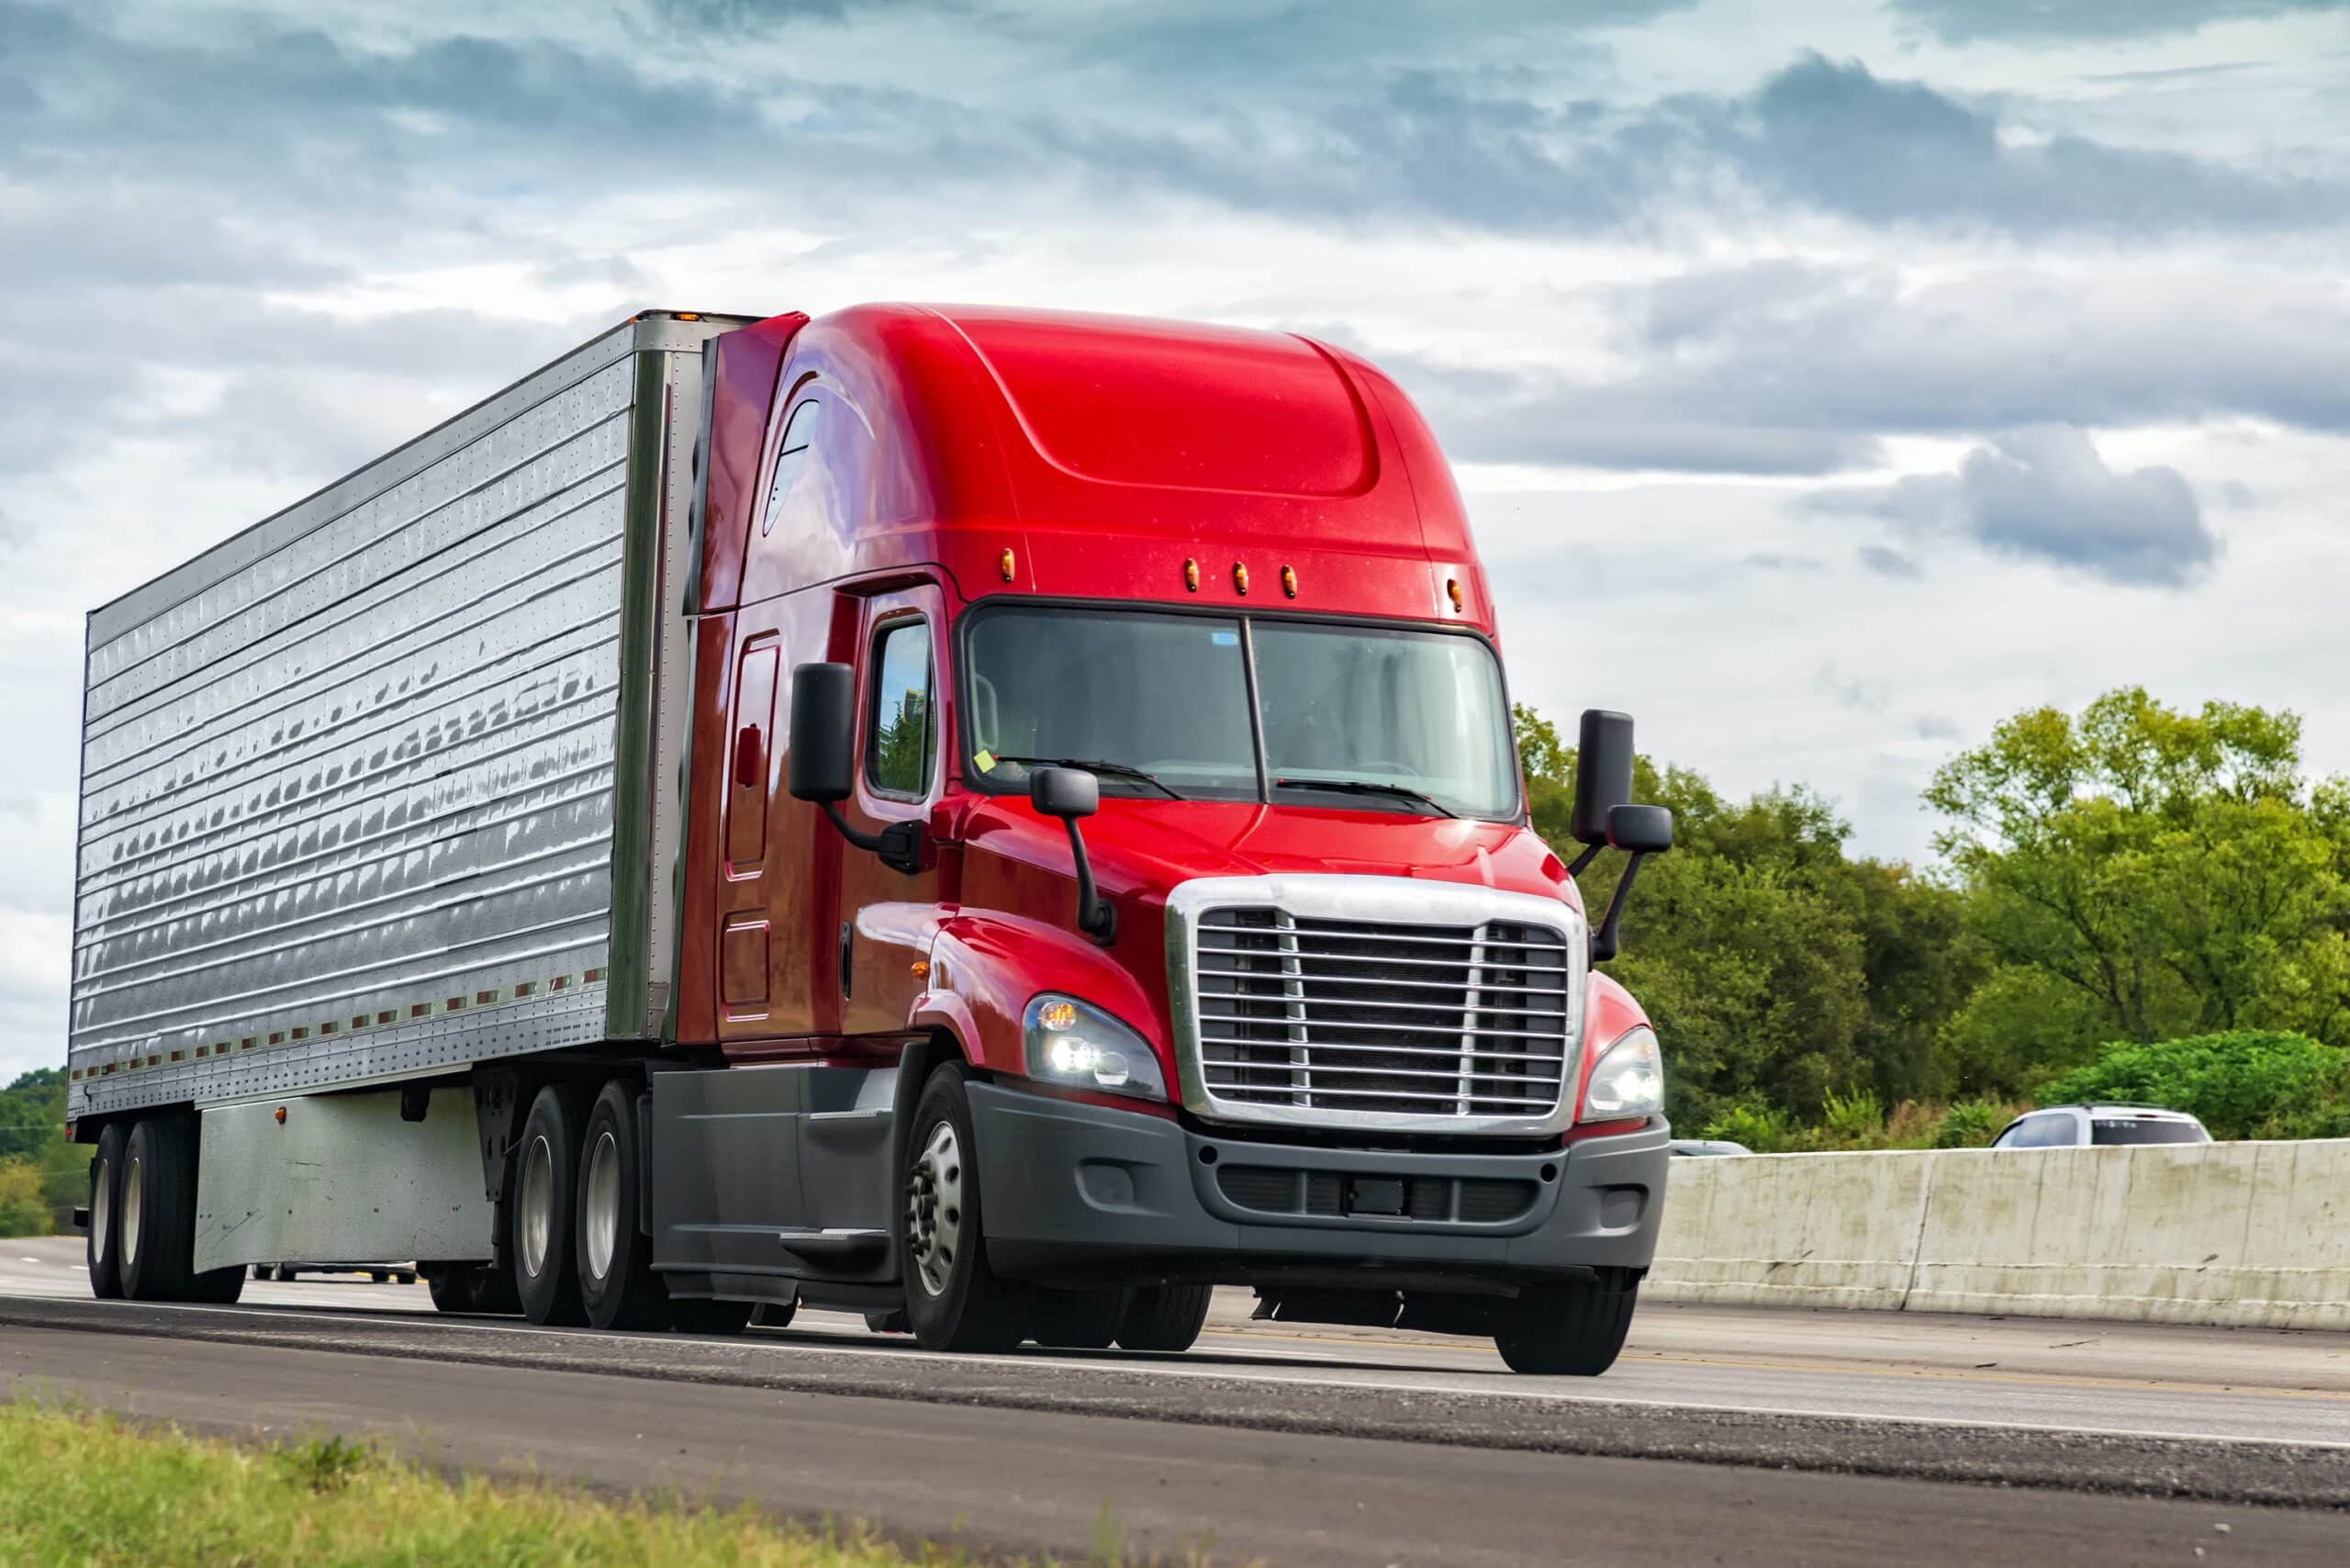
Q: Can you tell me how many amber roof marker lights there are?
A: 5